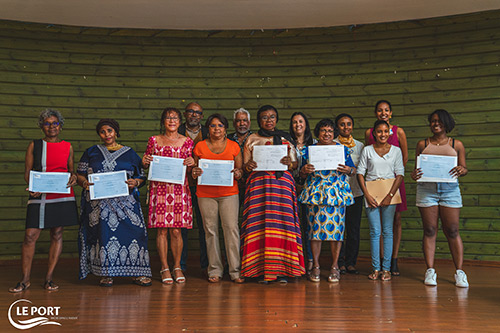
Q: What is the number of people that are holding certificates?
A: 7